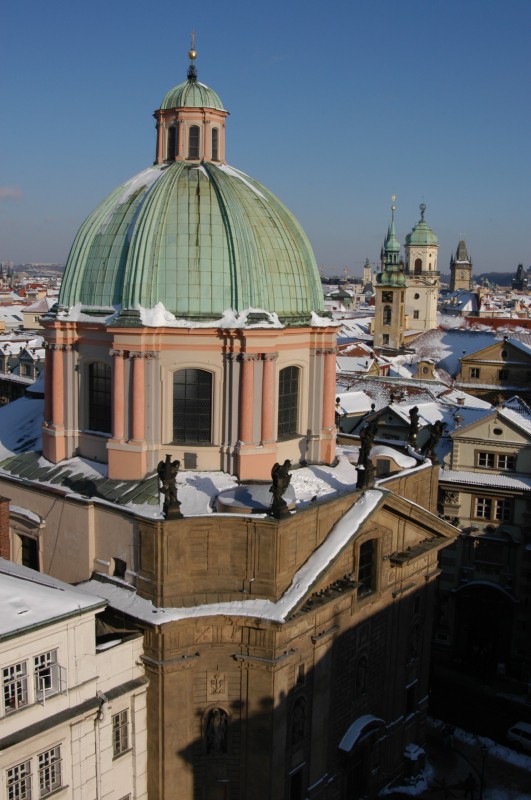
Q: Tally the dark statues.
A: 5